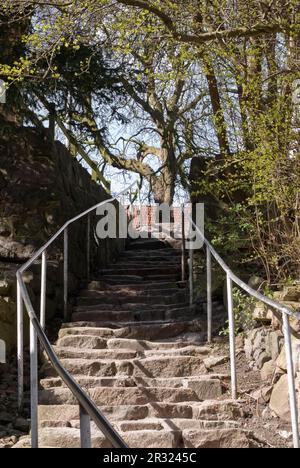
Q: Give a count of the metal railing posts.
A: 11